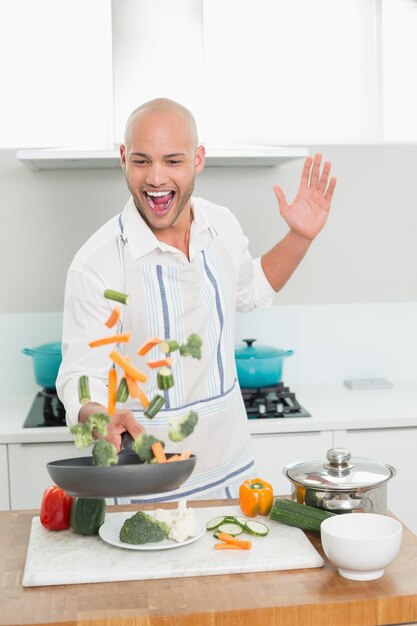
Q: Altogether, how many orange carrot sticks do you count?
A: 13